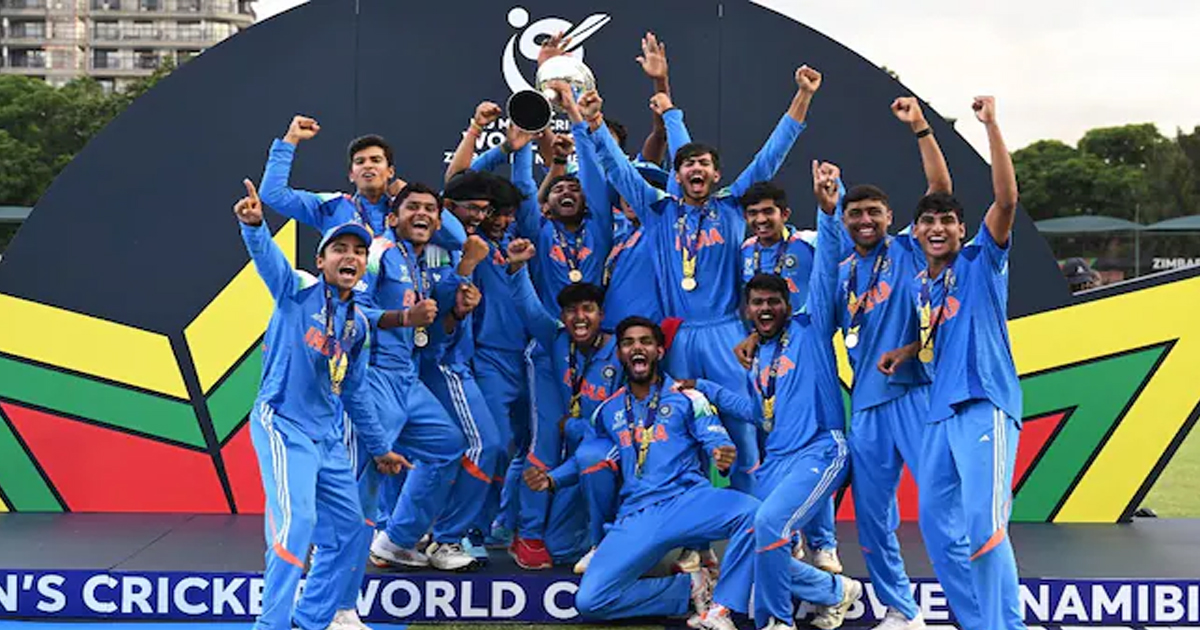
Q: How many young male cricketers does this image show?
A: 15